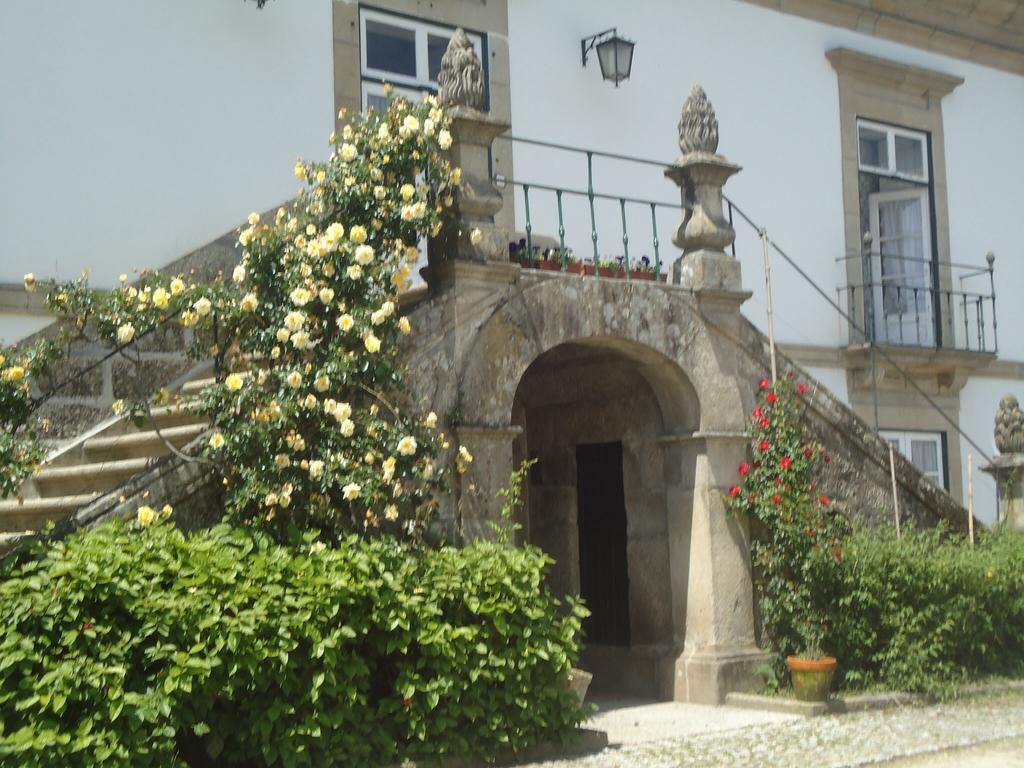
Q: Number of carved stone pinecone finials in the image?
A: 3